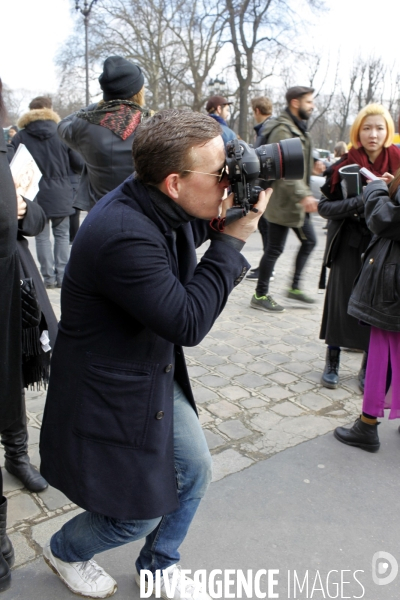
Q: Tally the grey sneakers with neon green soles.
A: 2